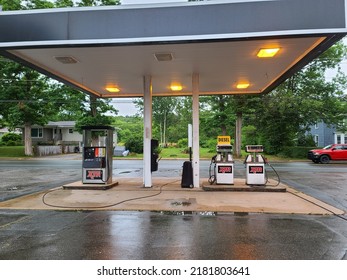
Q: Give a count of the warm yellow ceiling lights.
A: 4